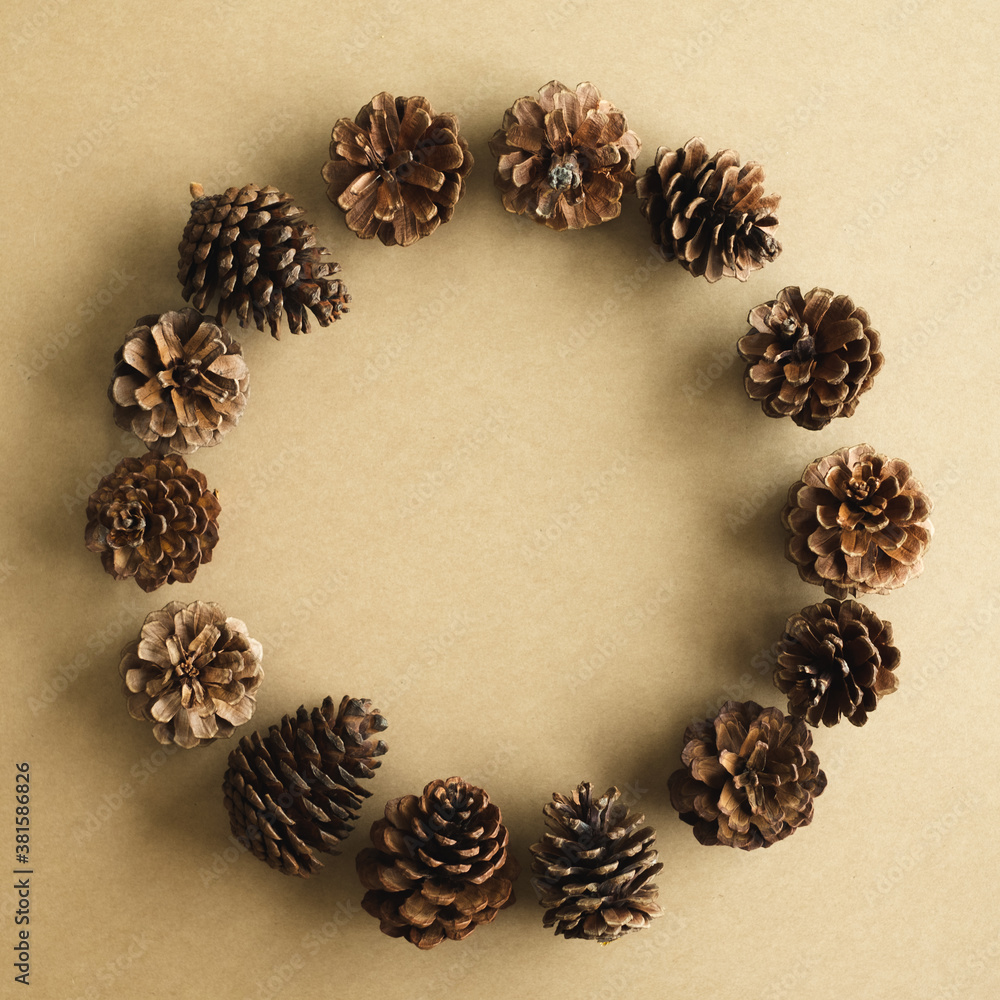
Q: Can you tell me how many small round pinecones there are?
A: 9